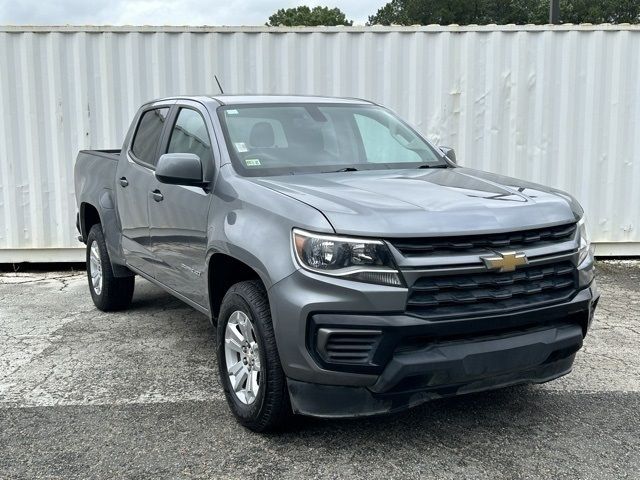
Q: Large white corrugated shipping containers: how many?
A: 1